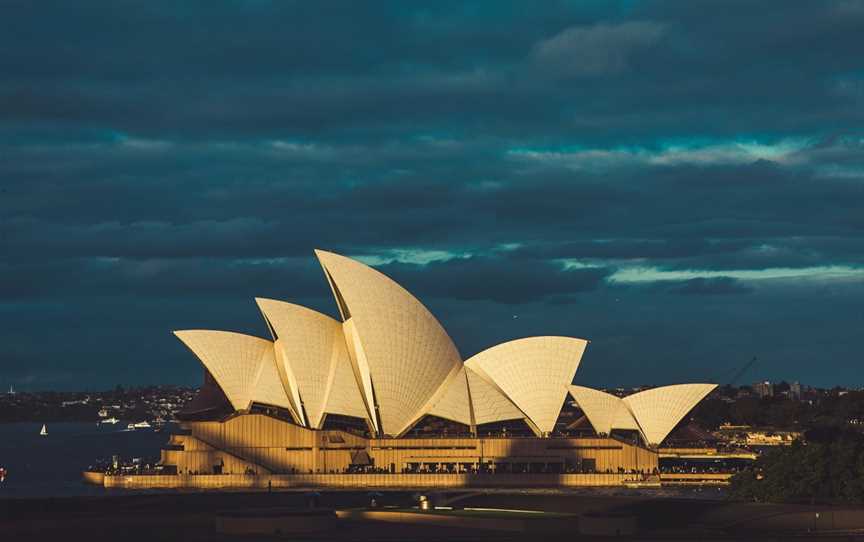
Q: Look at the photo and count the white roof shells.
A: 6